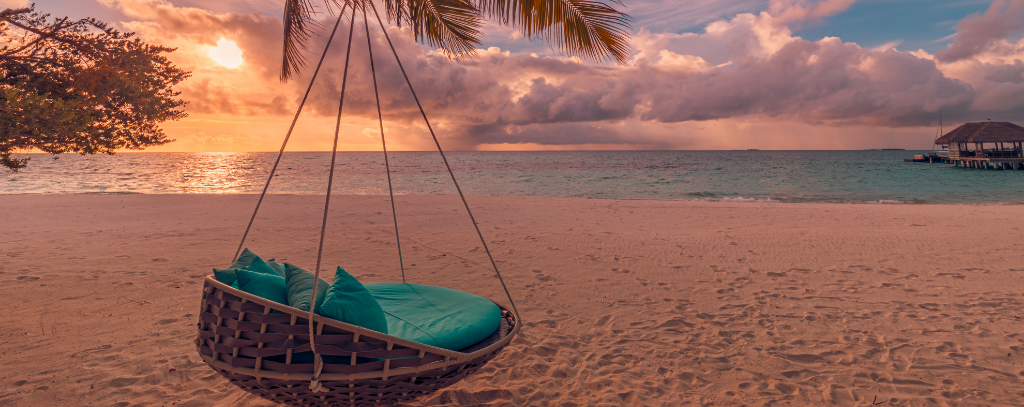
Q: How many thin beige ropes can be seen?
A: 4